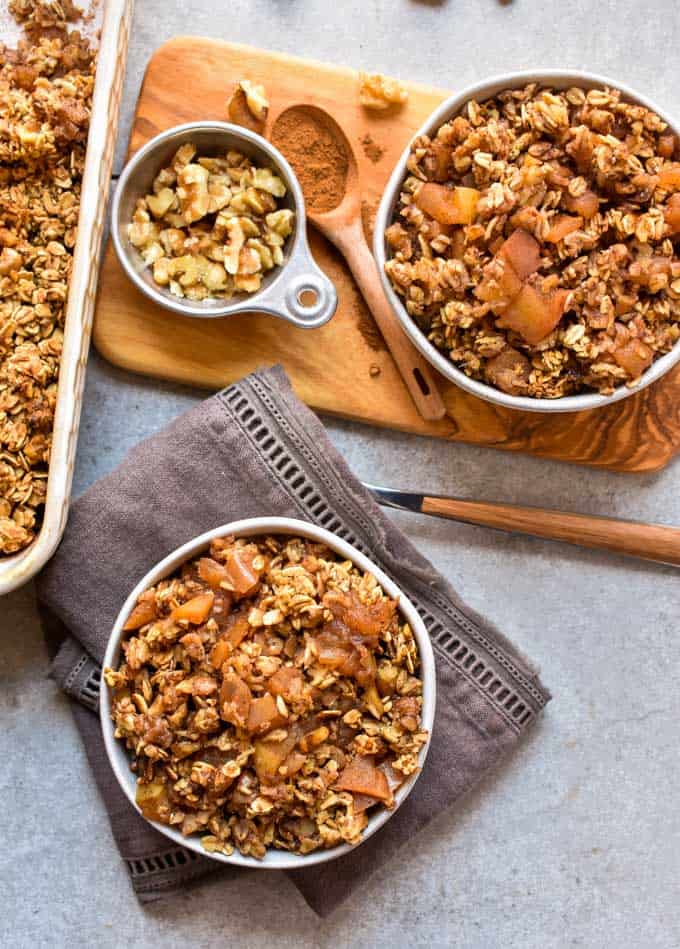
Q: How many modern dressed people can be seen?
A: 0